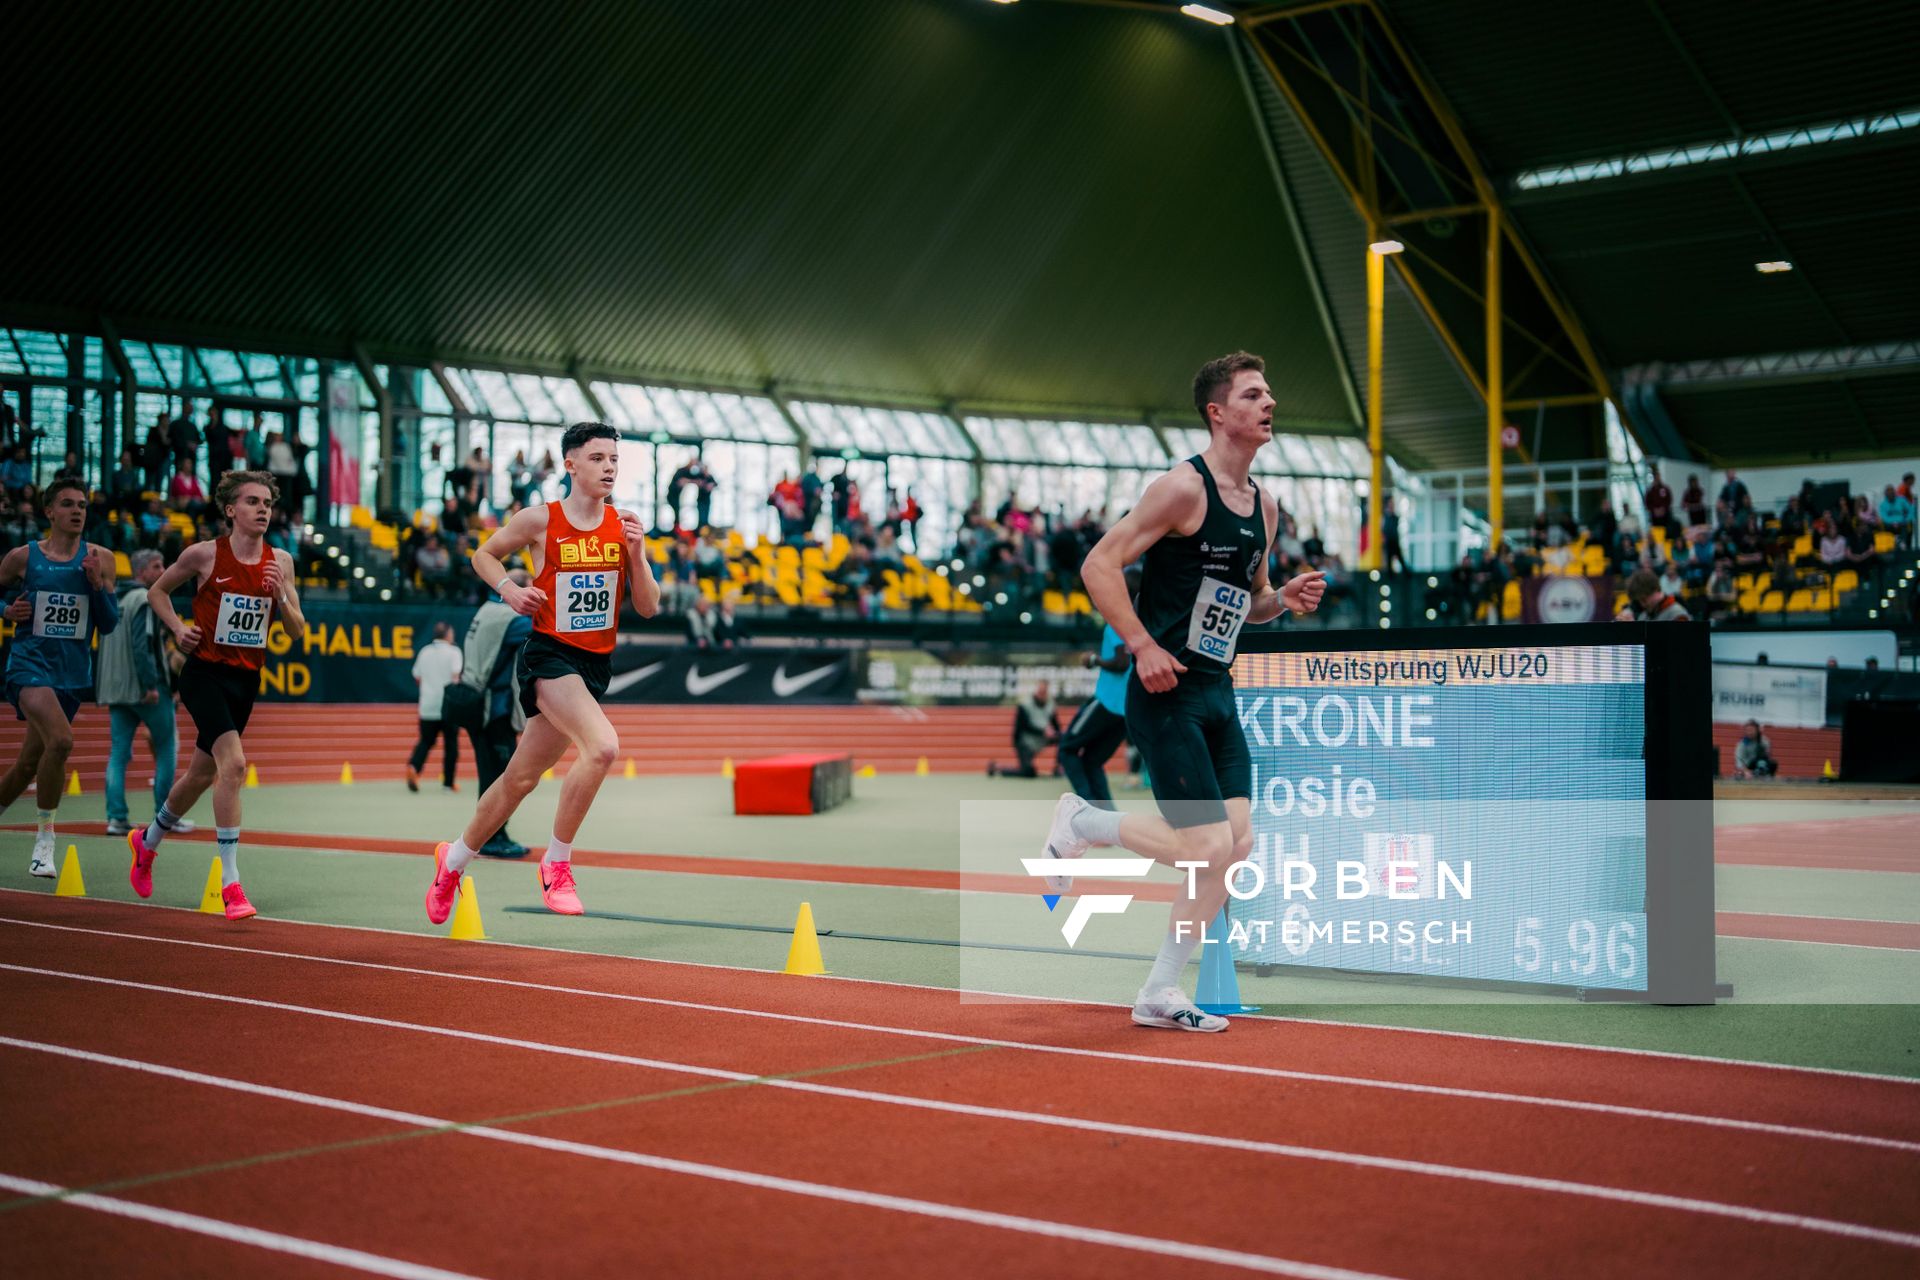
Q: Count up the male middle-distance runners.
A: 4